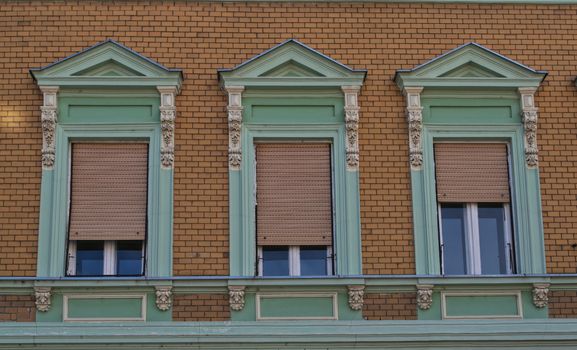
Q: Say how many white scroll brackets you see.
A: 12